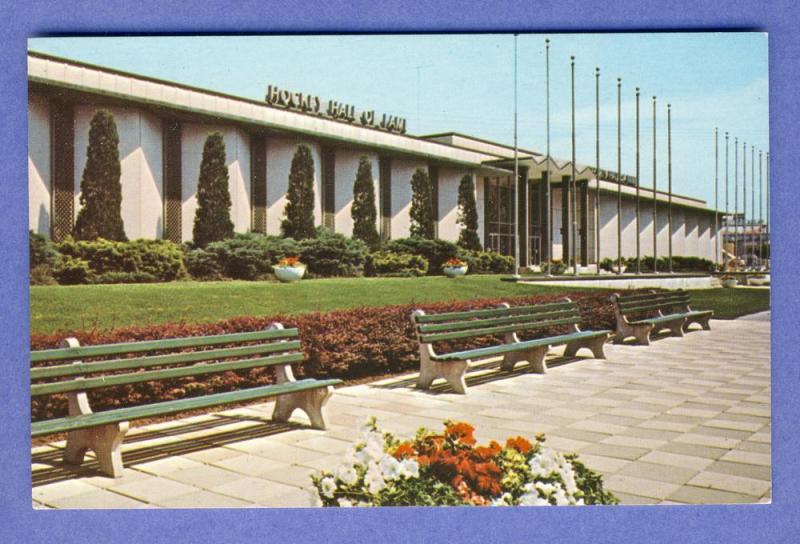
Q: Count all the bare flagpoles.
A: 15